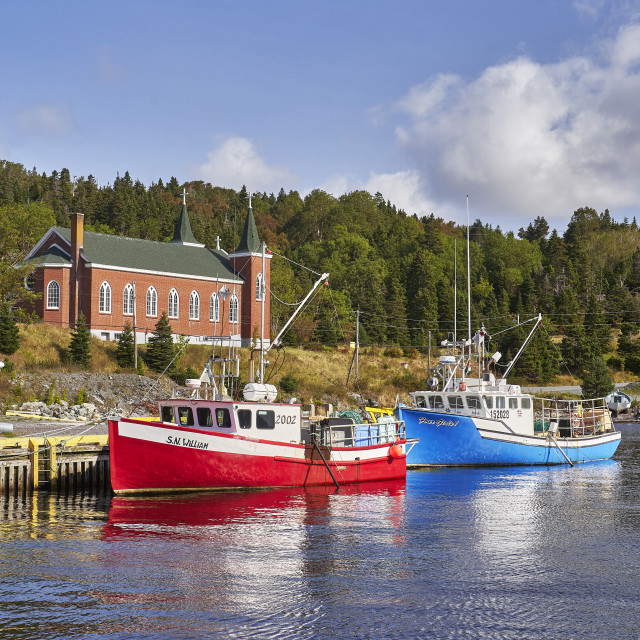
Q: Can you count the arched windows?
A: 9